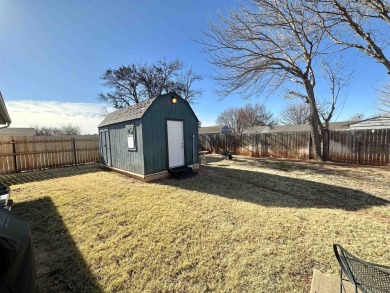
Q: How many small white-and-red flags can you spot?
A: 0